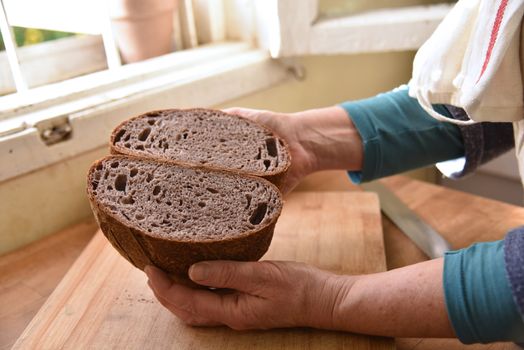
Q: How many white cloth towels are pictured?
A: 1